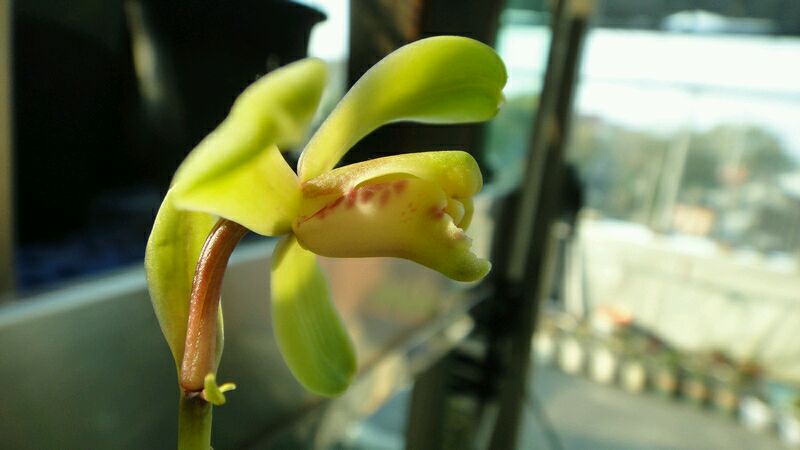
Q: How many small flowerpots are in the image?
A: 9